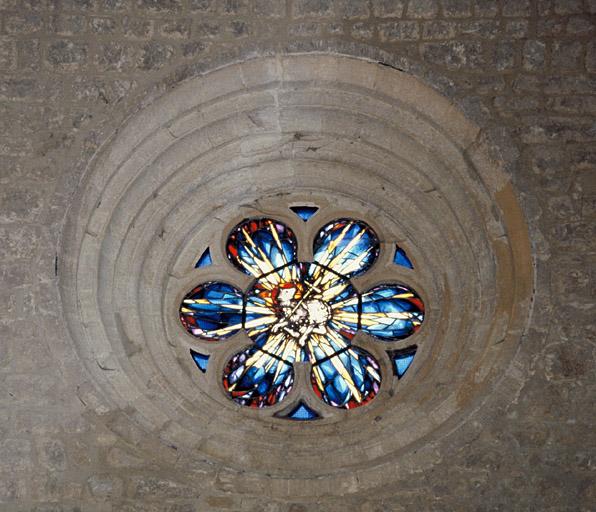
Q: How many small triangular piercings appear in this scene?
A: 6